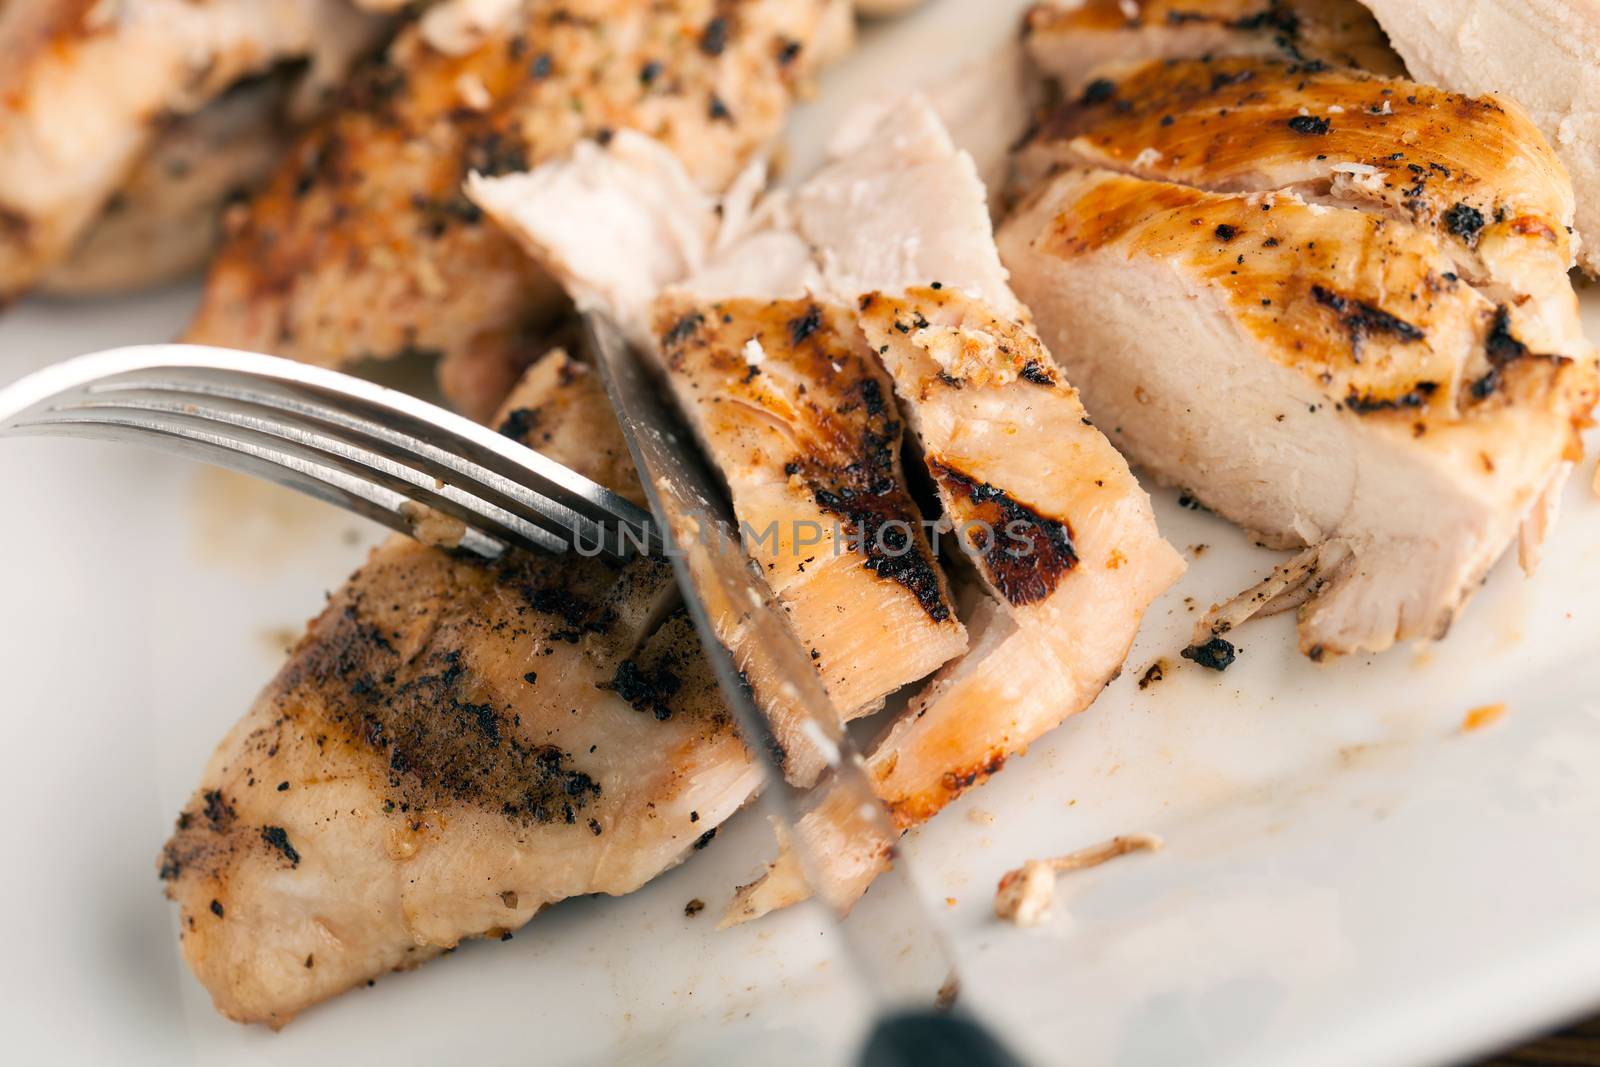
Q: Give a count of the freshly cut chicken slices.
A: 2